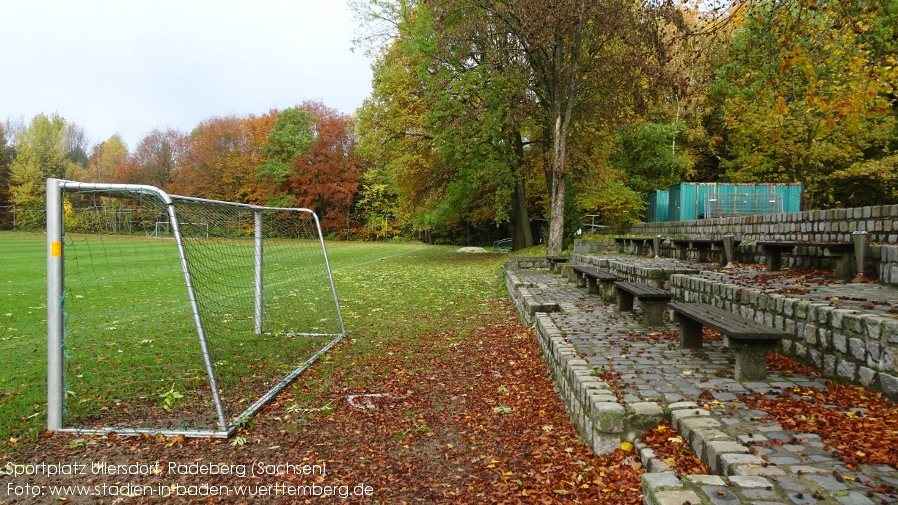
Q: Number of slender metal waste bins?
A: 3